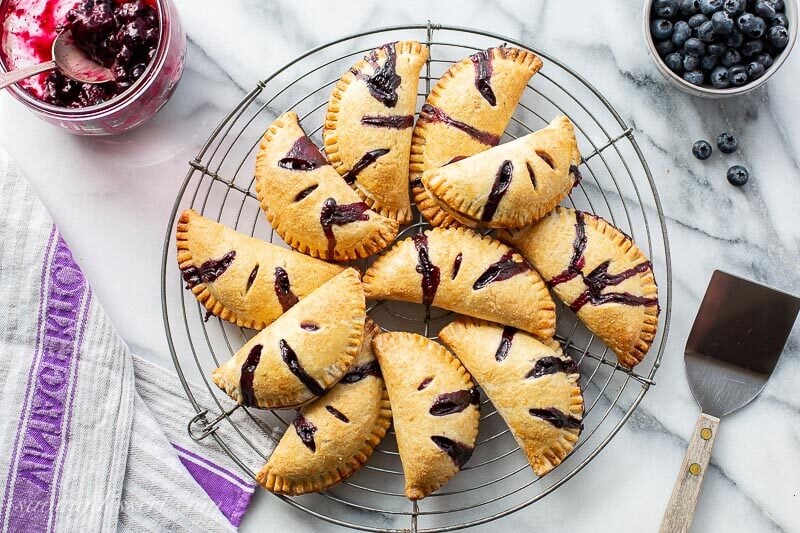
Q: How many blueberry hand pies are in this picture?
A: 11